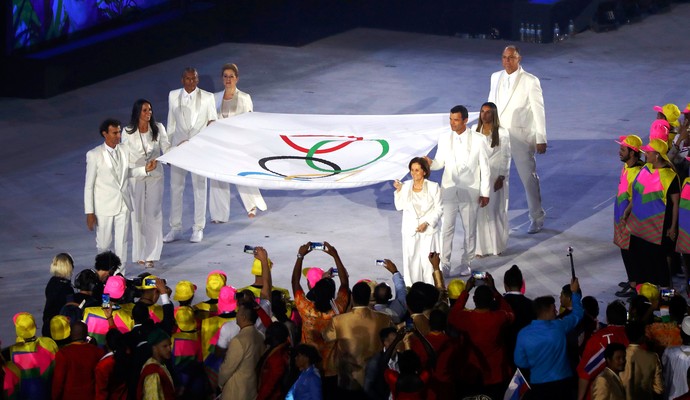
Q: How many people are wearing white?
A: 8